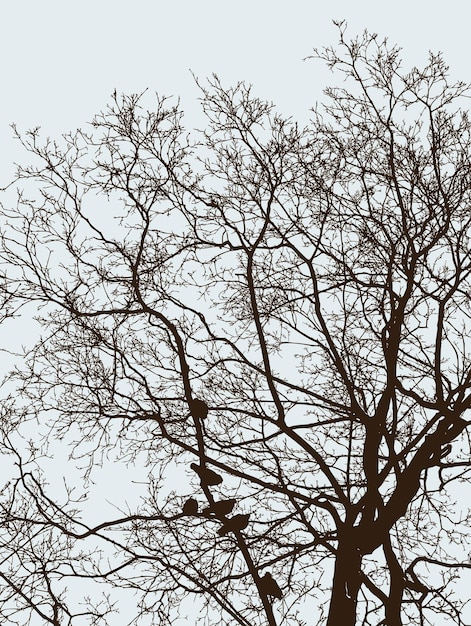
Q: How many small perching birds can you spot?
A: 6